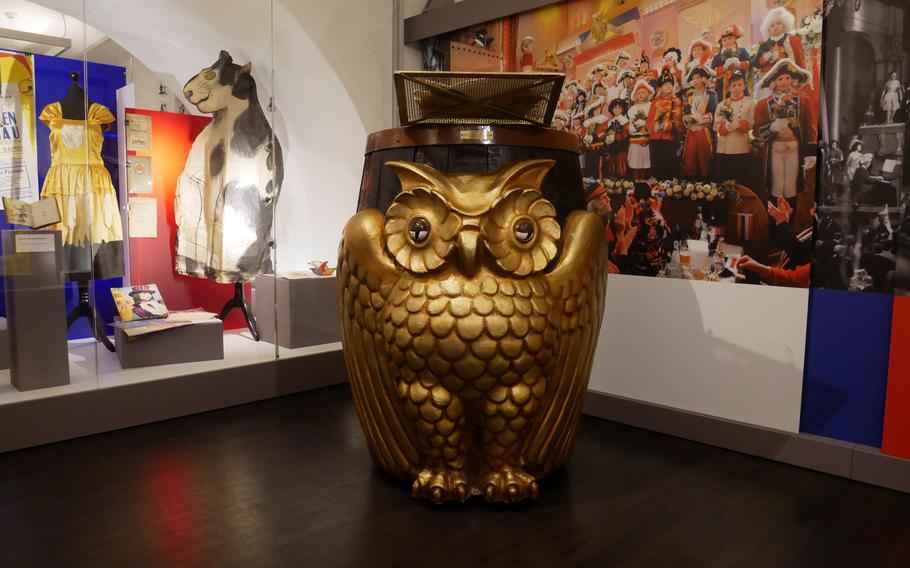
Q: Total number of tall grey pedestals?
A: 1